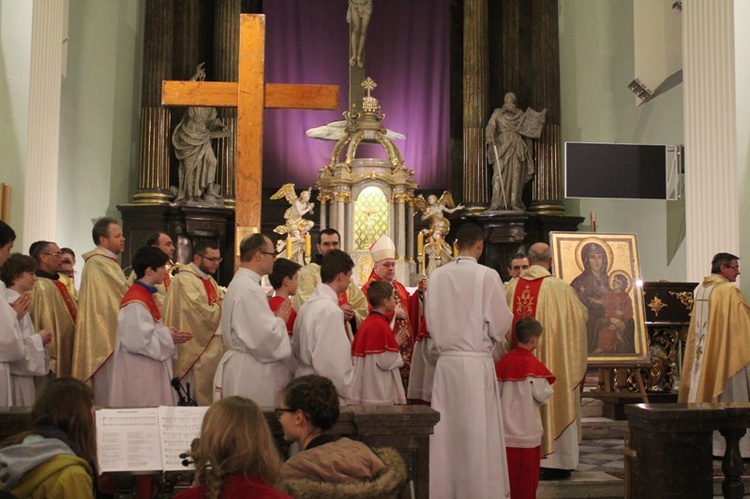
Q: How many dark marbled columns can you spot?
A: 4